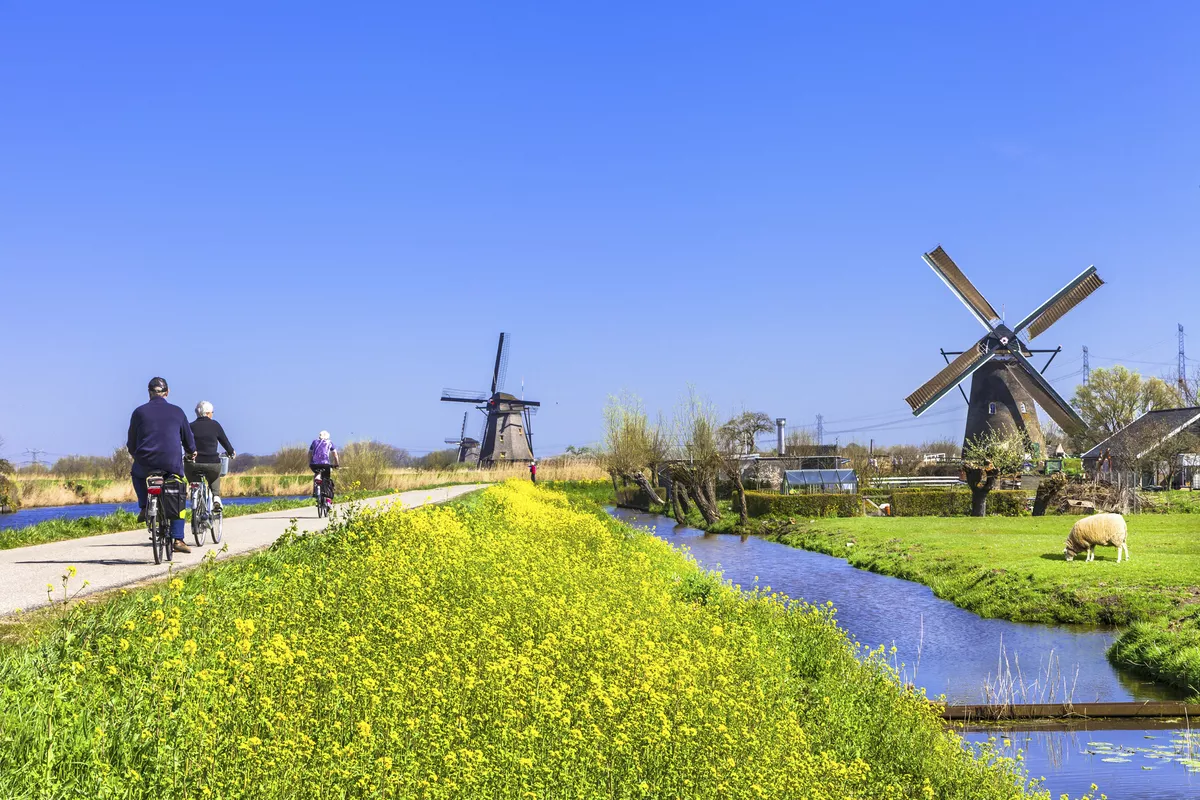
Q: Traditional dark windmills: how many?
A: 3